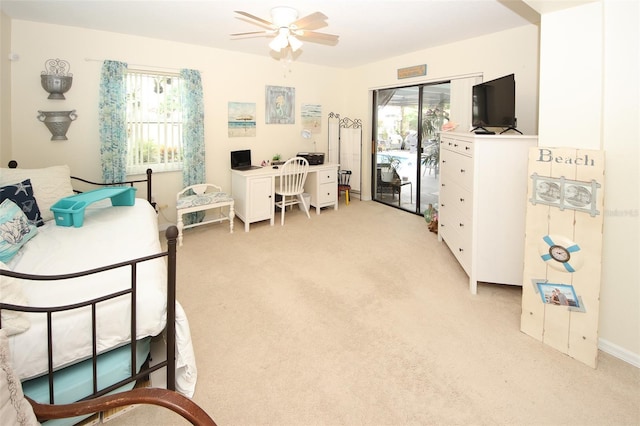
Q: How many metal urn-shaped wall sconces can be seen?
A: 2